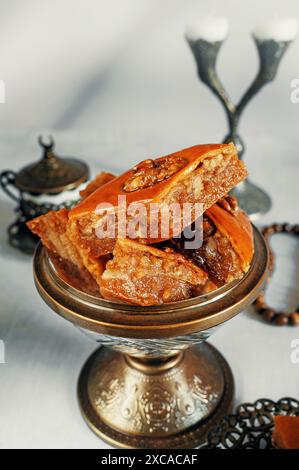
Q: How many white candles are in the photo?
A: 2